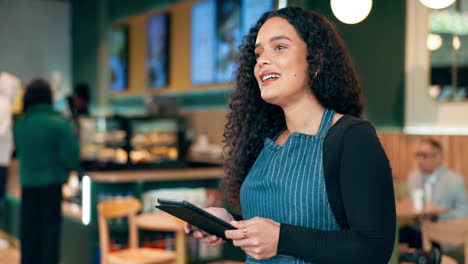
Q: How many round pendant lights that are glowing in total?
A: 2